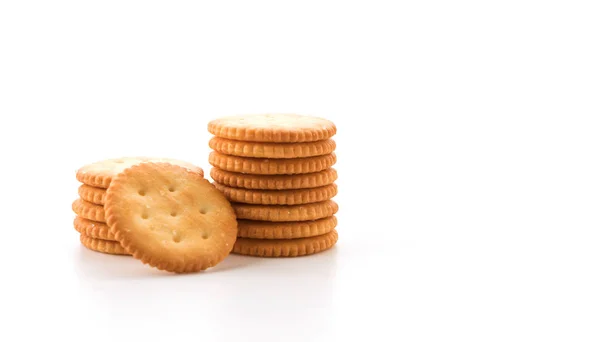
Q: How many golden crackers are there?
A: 14